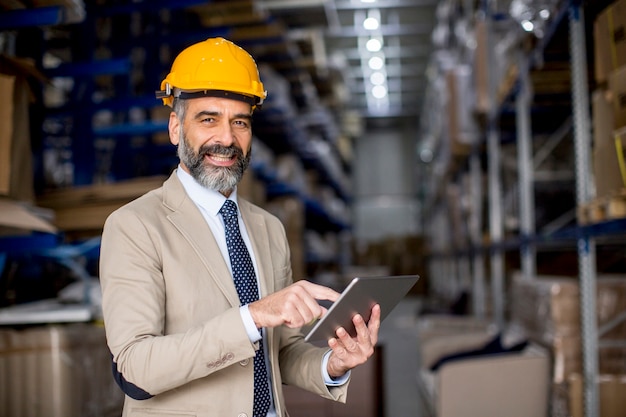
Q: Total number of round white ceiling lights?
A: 5